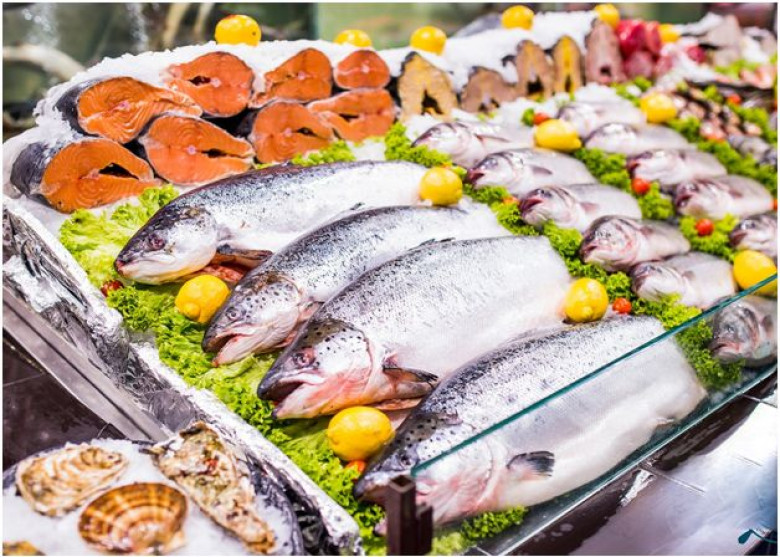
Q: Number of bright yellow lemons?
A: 13